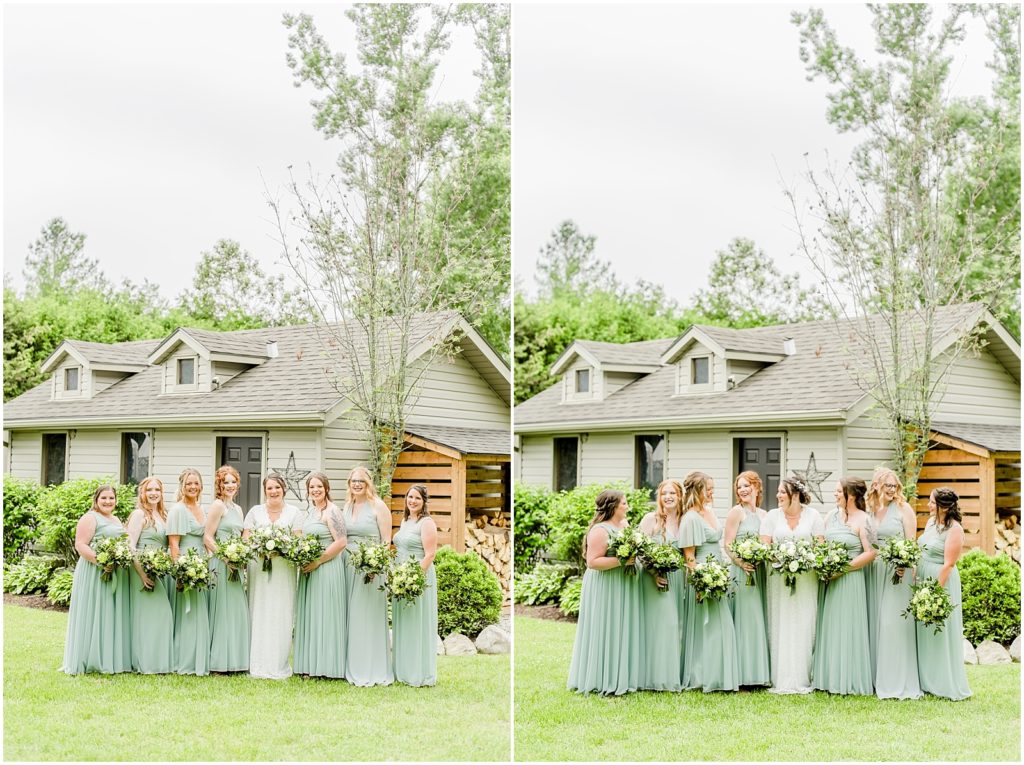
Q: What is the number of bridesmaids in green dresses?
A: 7